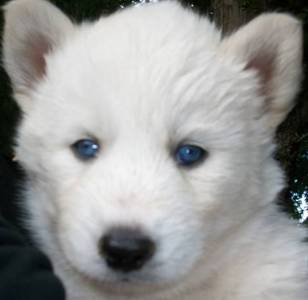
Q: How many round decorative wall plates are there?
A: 0